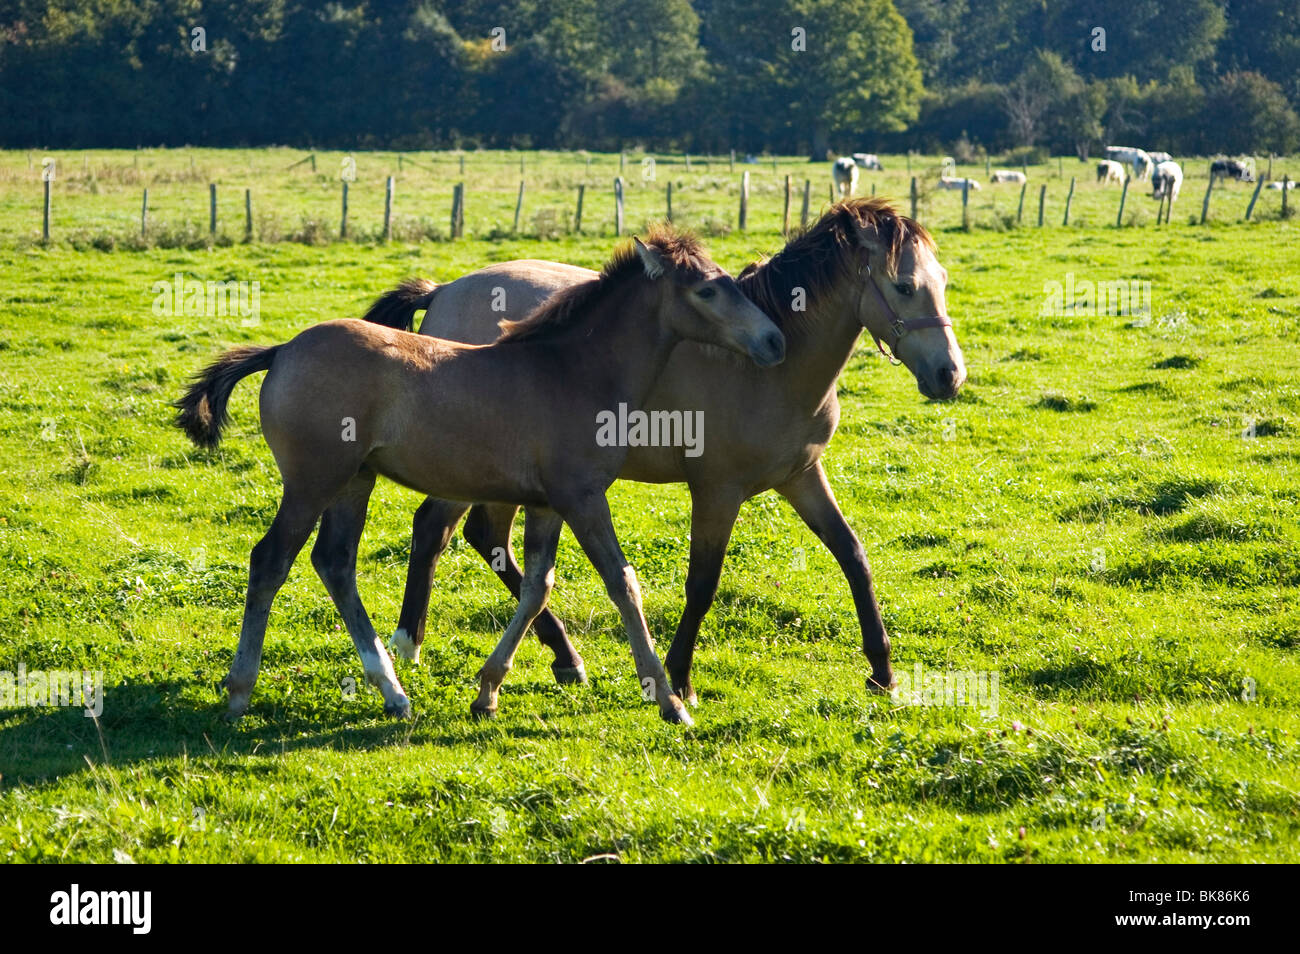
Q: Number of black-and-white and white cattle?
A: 10